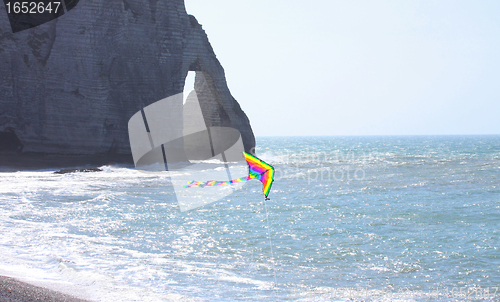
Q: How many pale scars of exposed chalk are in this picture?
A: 0